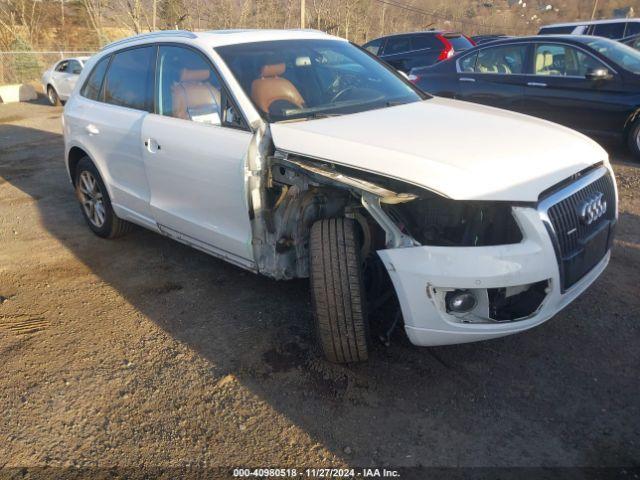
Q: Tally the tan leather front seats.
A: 2